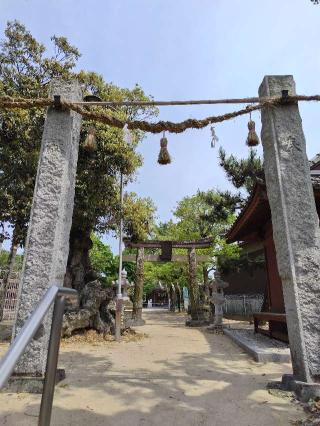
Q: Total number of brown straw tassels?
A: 3